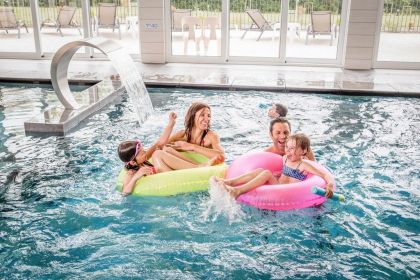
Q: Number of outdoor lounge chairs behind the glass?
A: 6